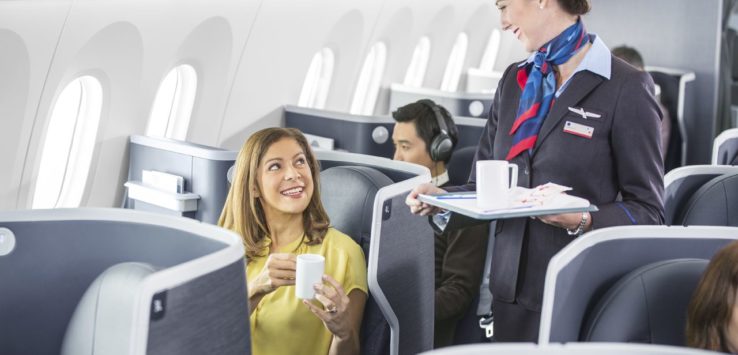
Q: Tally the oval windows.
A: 7